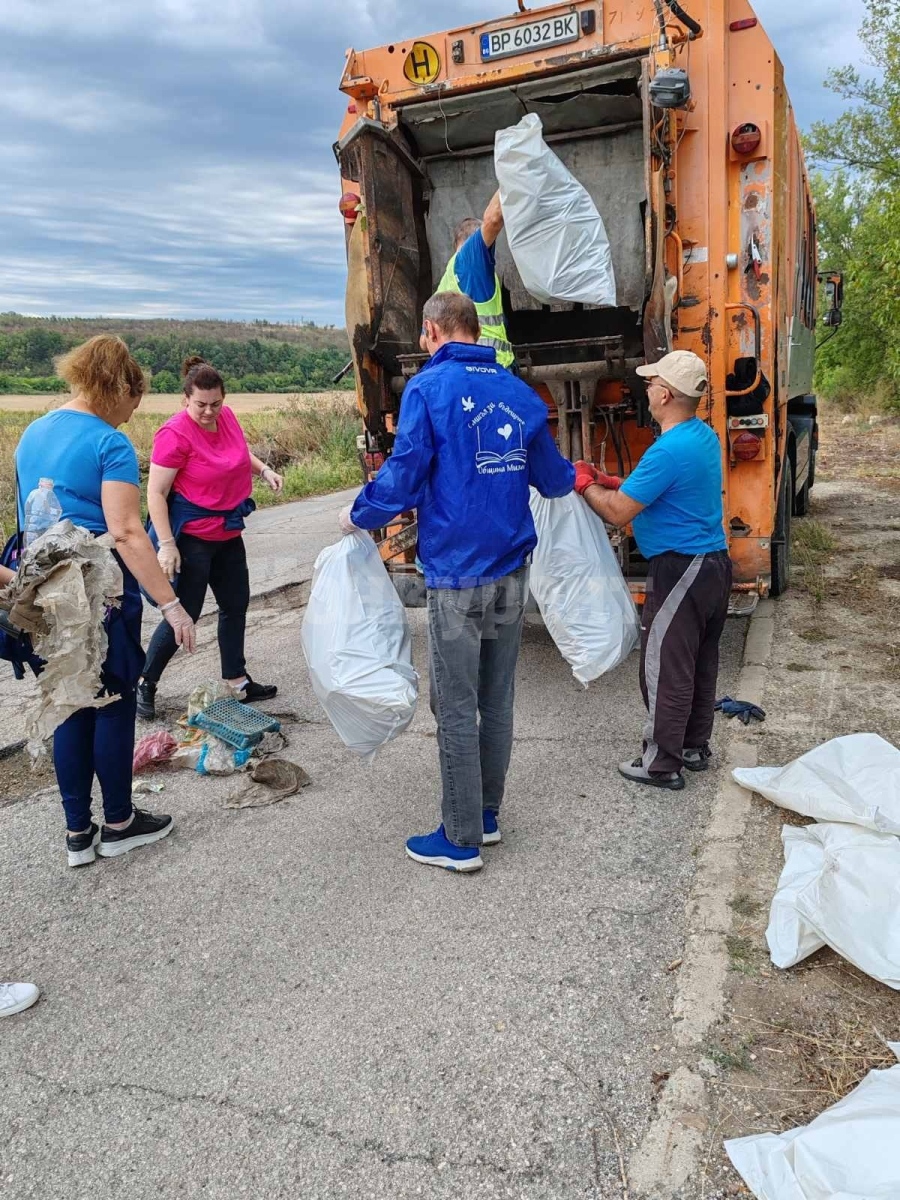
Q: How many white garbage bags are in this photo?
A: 6